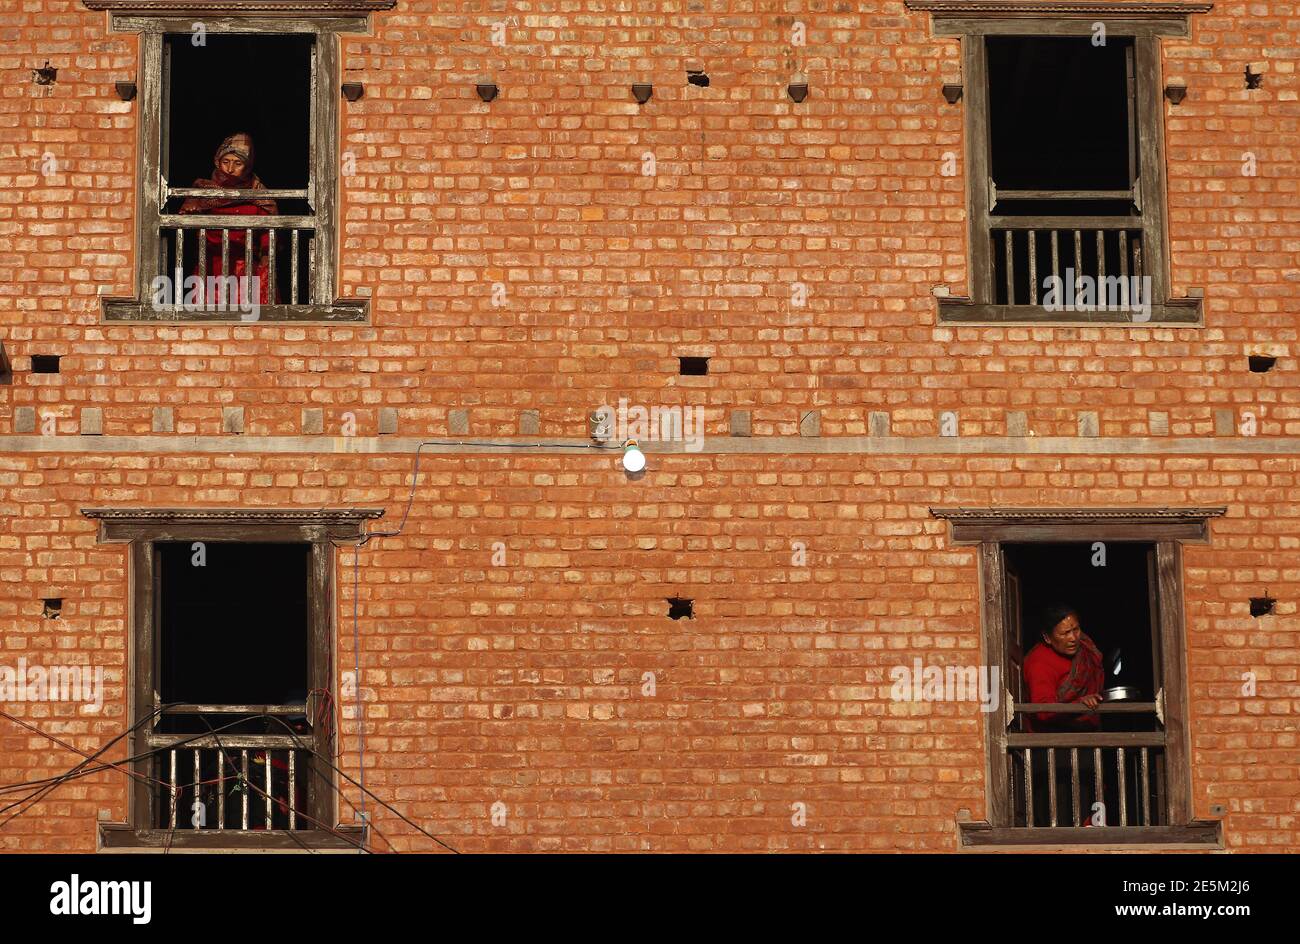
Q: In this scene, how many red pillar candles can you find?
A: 0